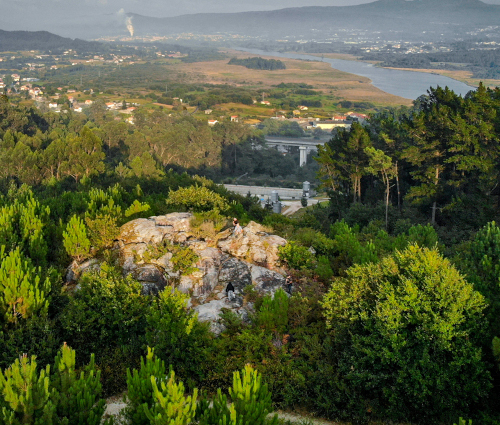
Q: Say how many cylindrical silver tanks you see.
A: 3